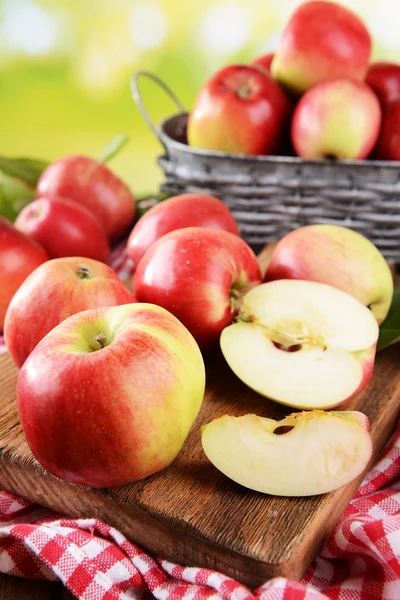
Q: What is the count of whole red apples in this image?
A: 14